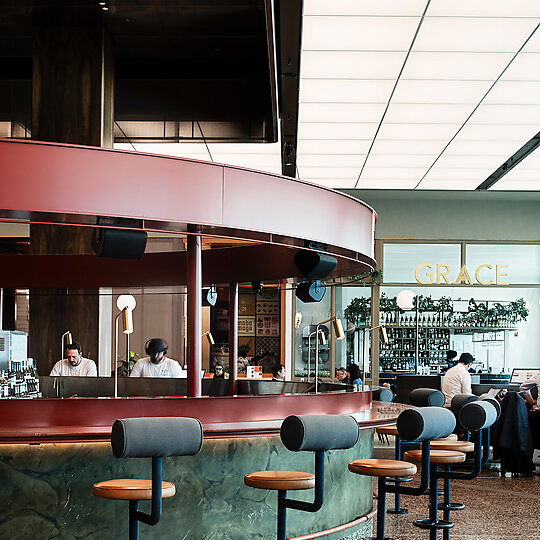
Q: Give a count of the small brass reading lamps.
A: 6